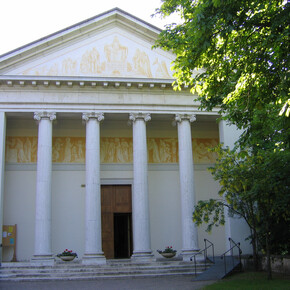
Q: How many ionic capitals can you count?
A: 4